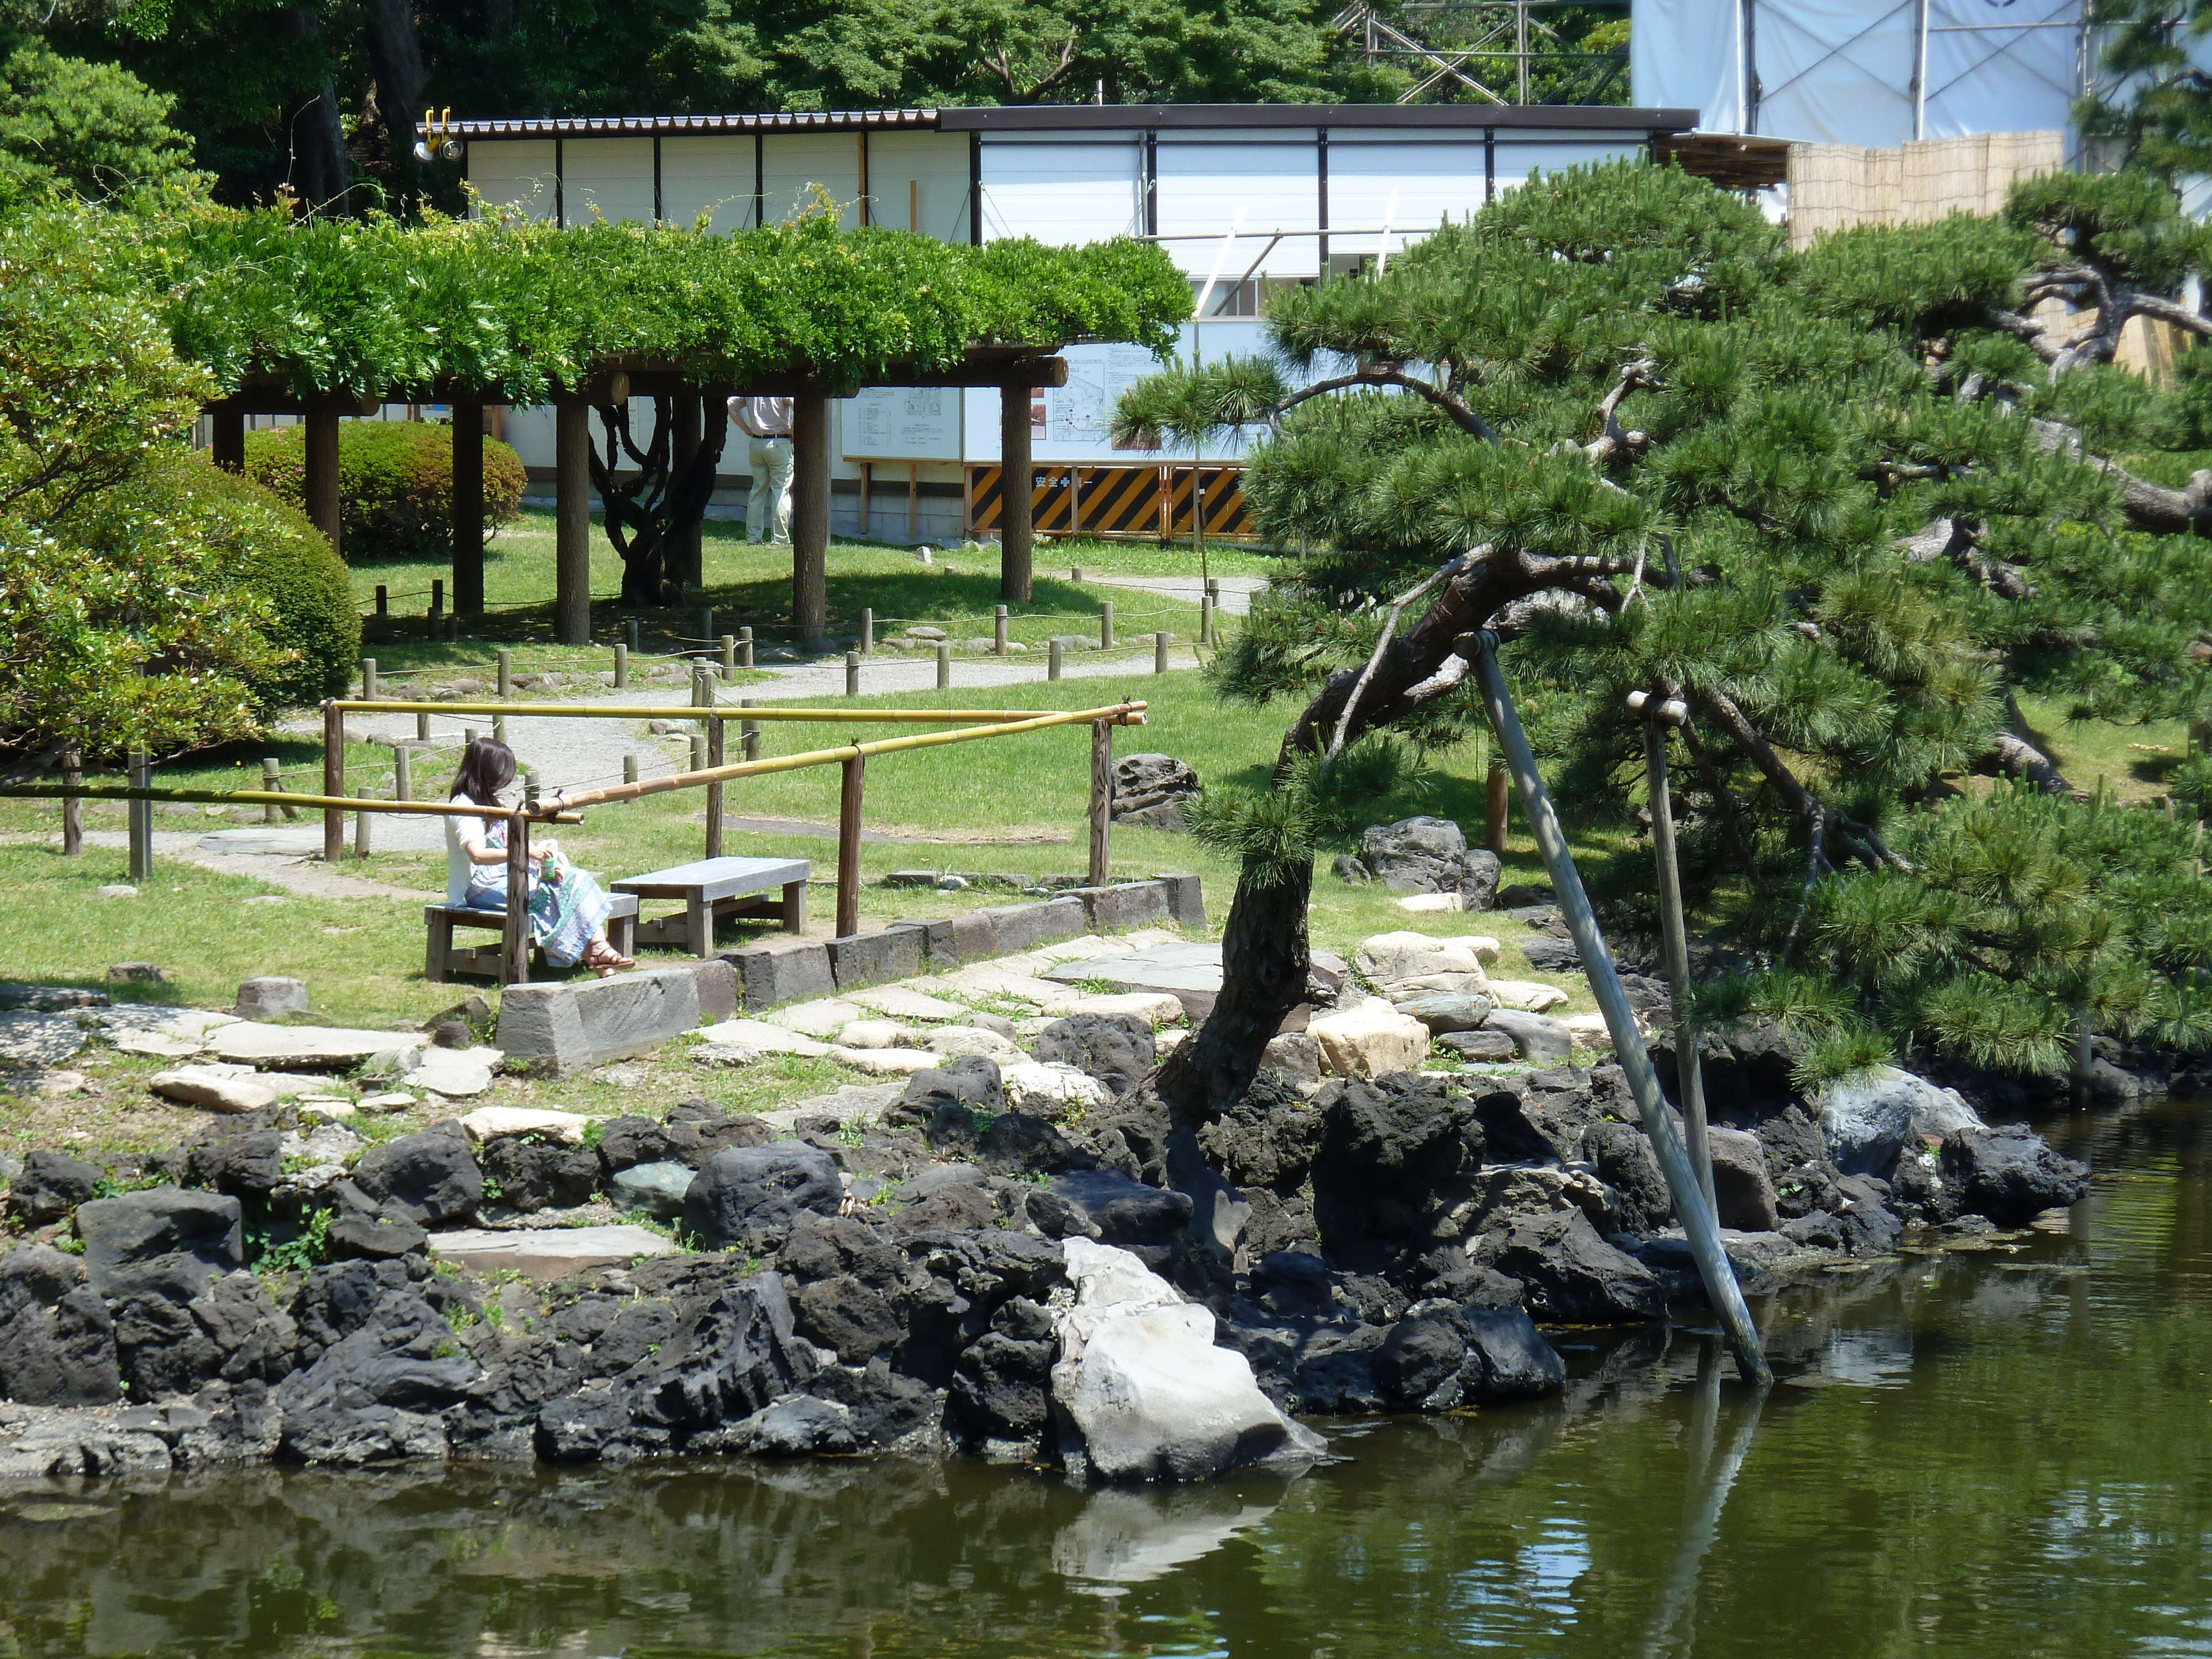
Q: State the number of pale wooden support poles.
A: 2